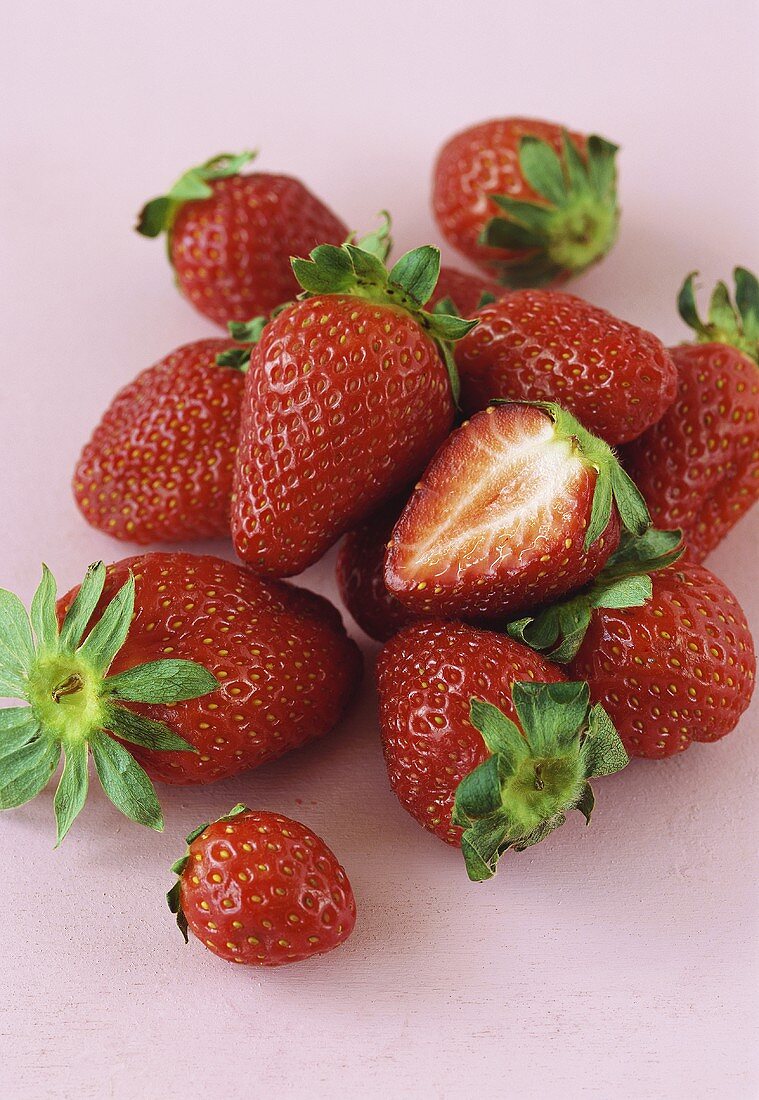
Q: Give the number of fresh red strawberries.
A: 13